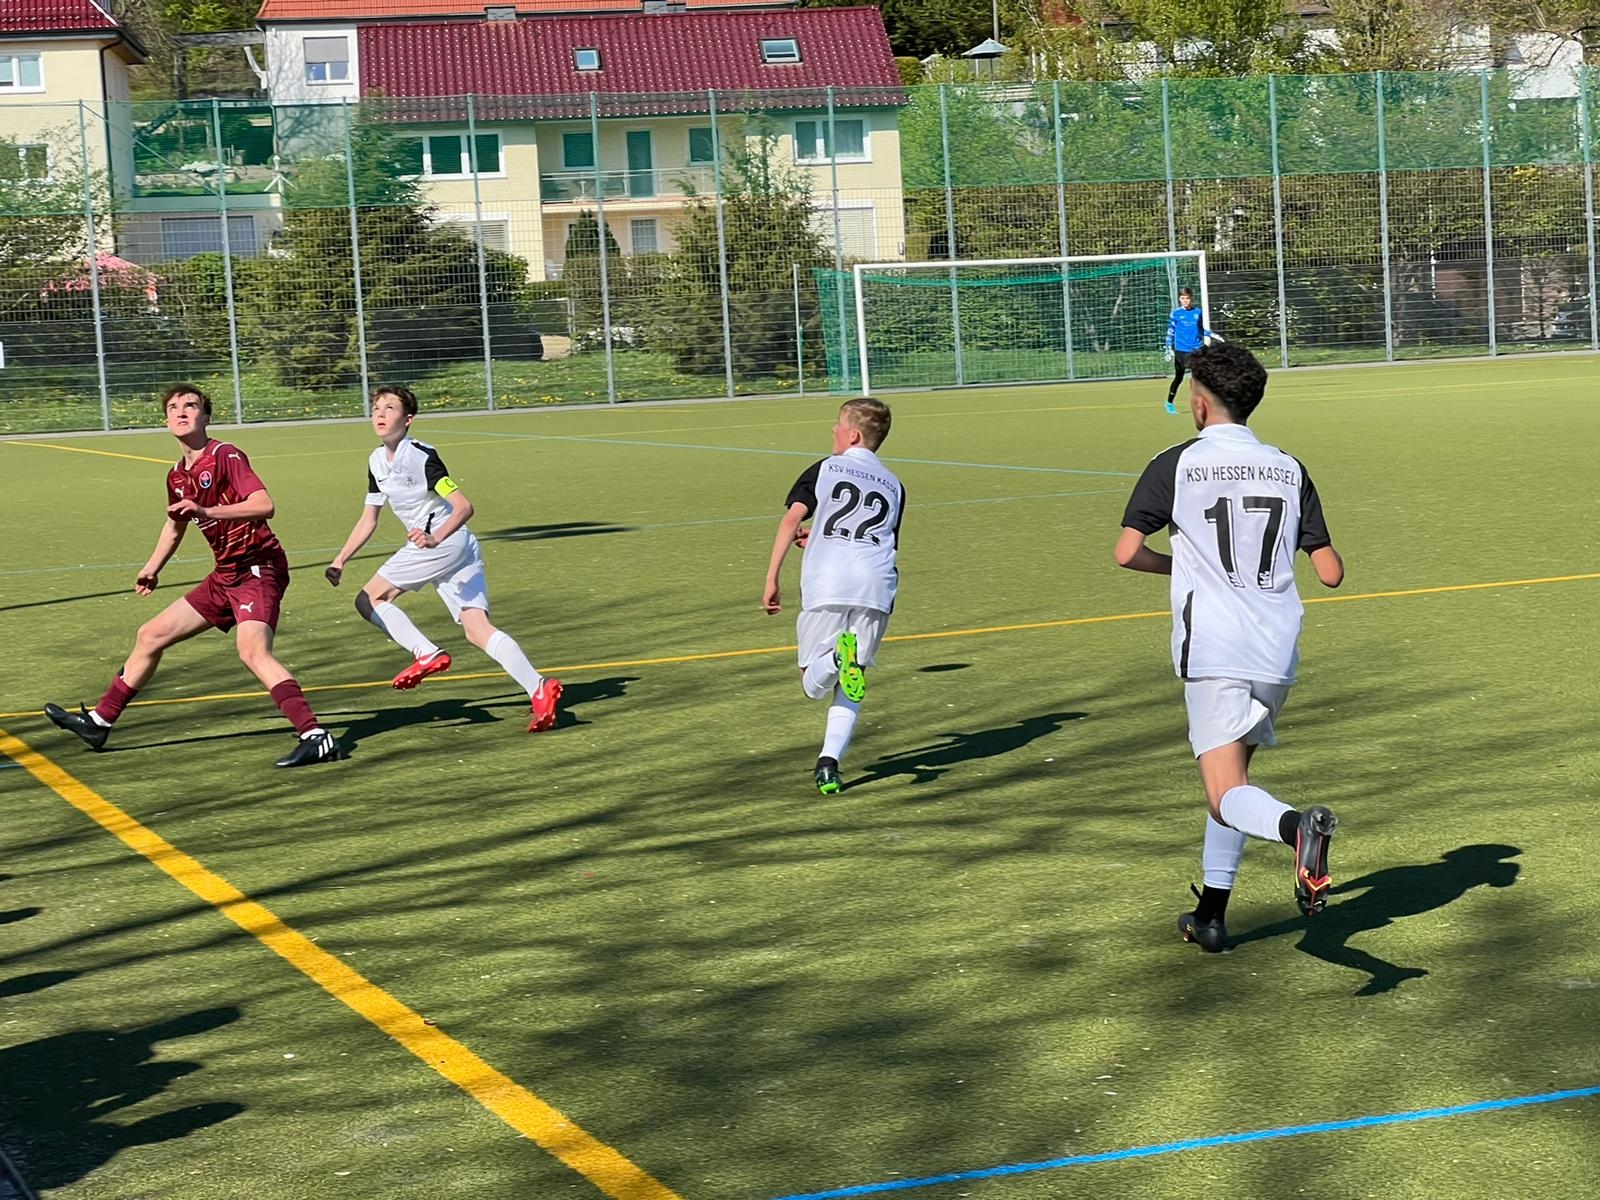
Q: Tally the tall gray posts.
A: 14